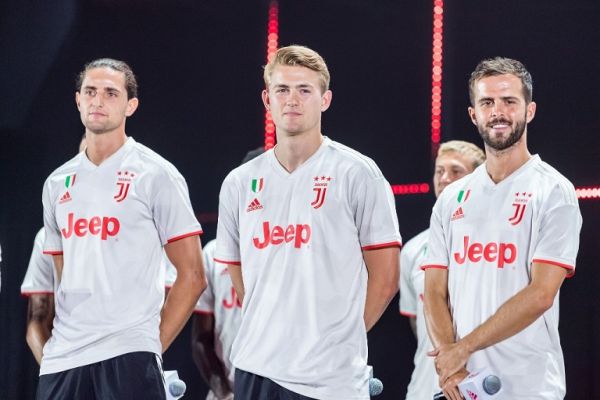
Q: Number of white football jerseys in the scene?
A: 6